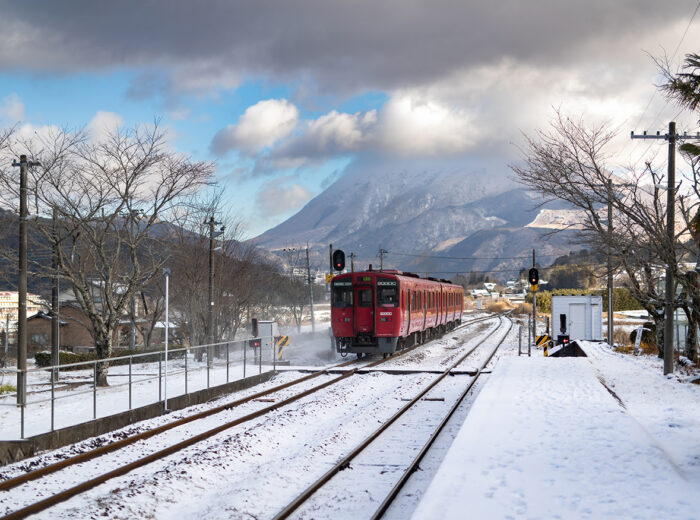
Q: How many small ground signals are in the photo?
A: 2